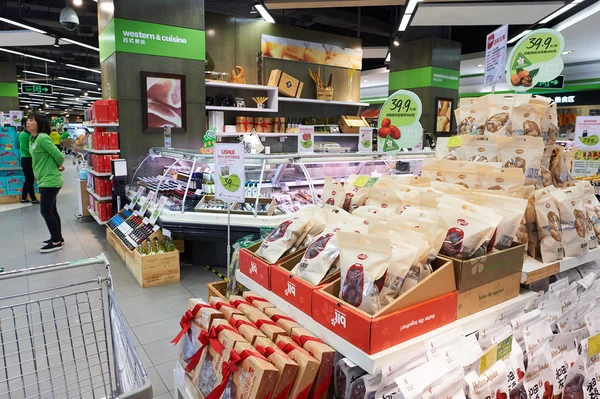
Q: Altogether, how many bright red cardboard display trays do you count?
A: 3